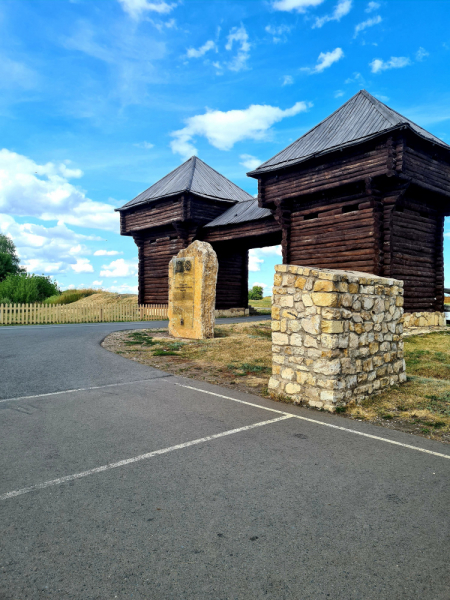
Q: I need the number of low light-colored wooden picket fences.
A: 1